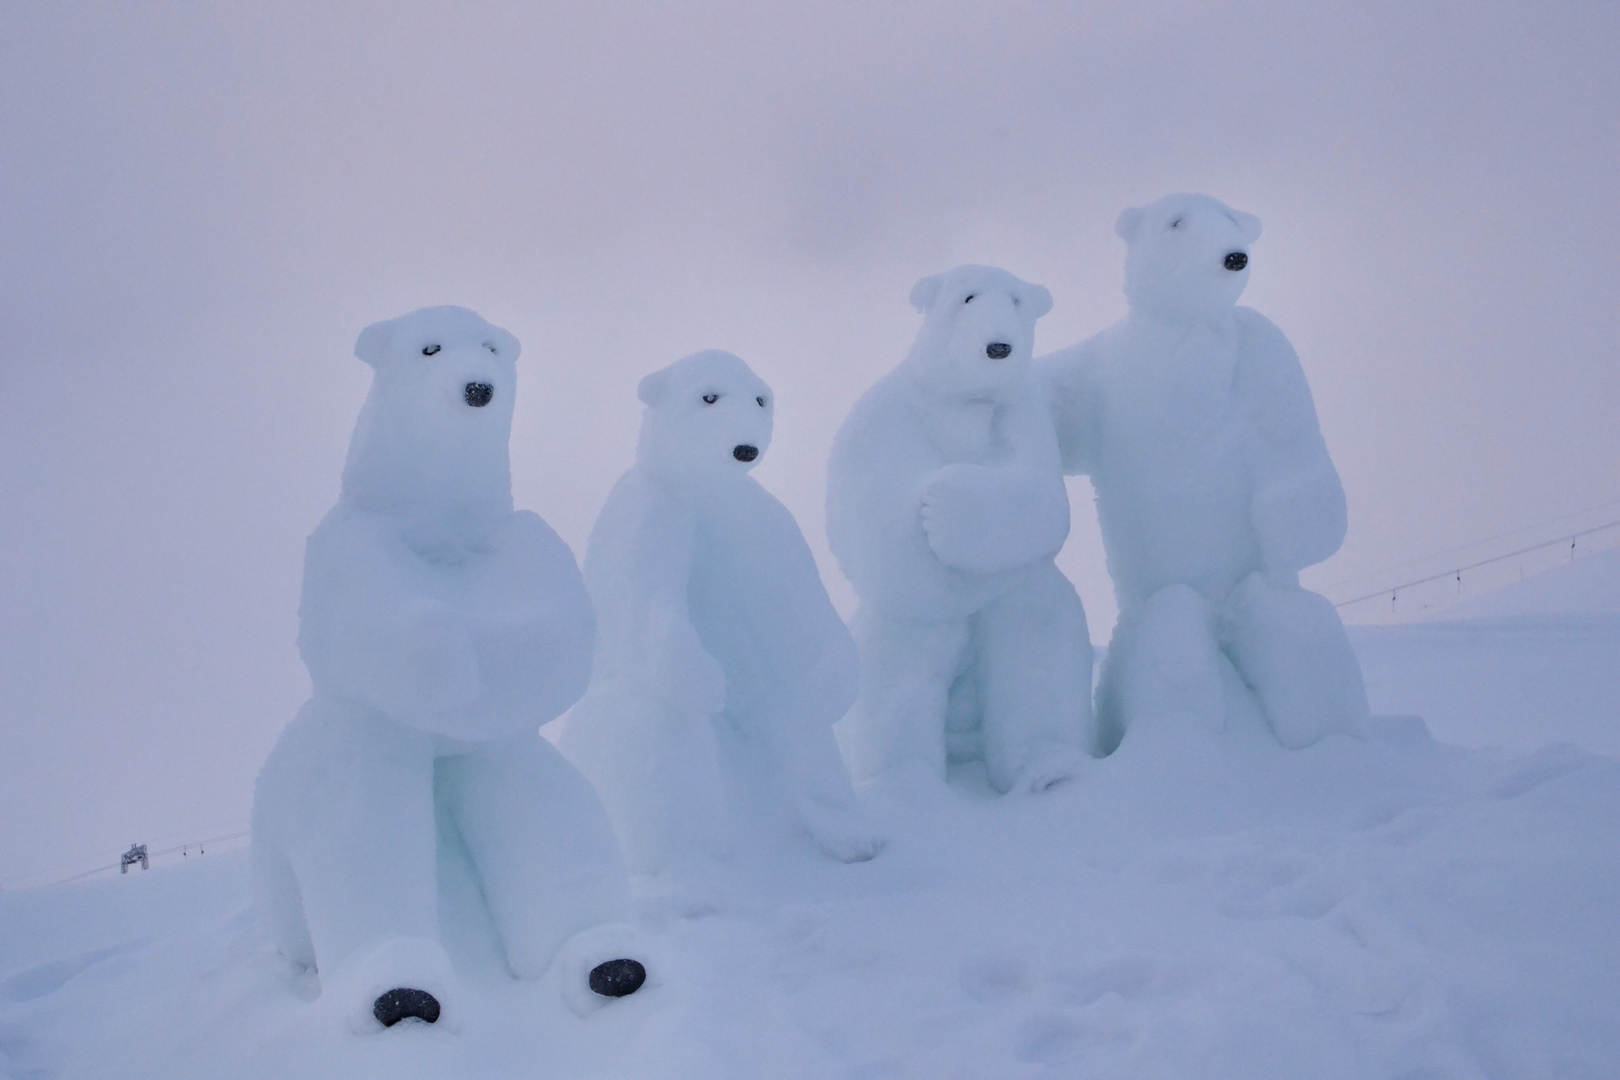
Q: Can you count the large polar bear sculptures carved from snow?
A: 4